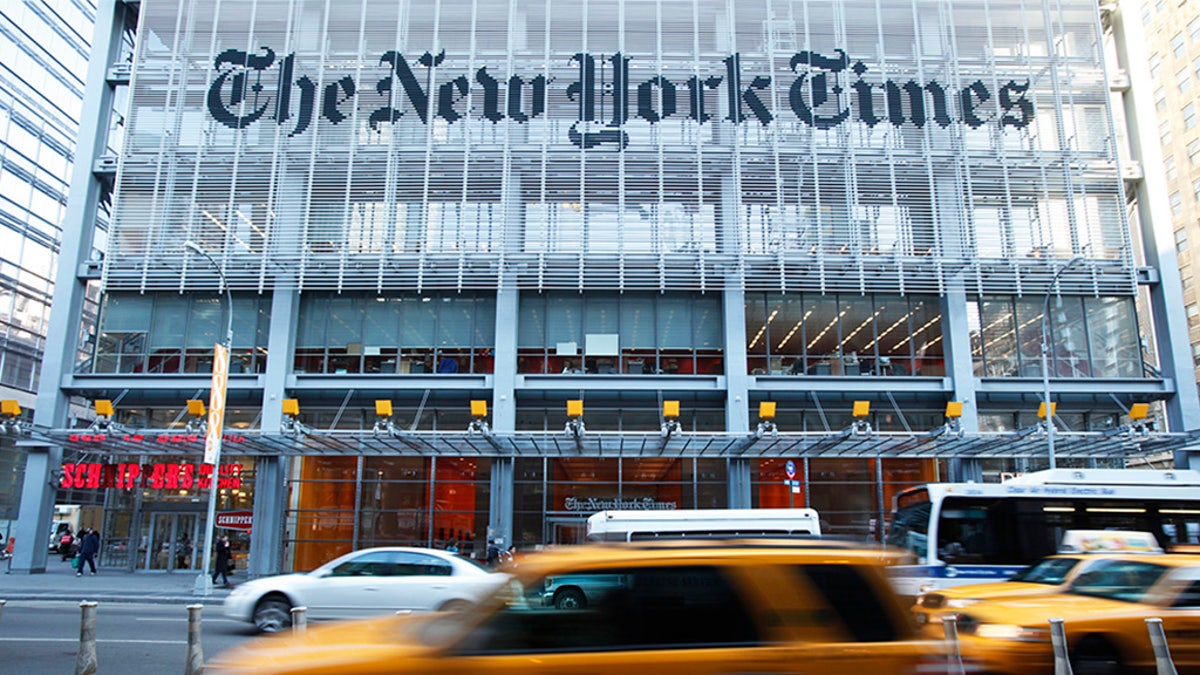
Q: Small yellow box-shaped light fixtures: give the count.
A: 13